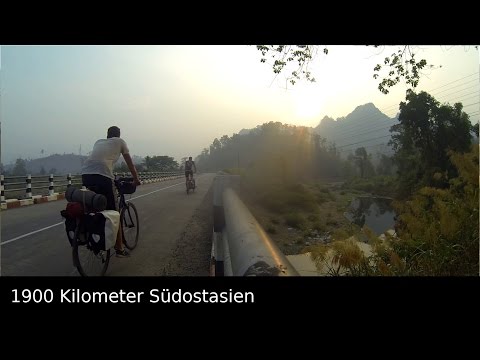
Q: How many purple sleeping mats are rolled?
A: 0